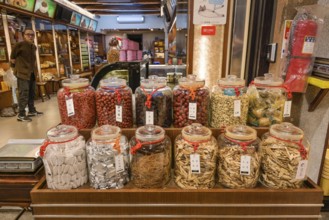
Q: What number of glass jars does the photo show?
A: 12